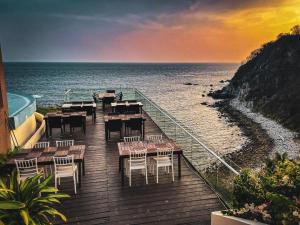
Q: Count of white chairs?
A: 8